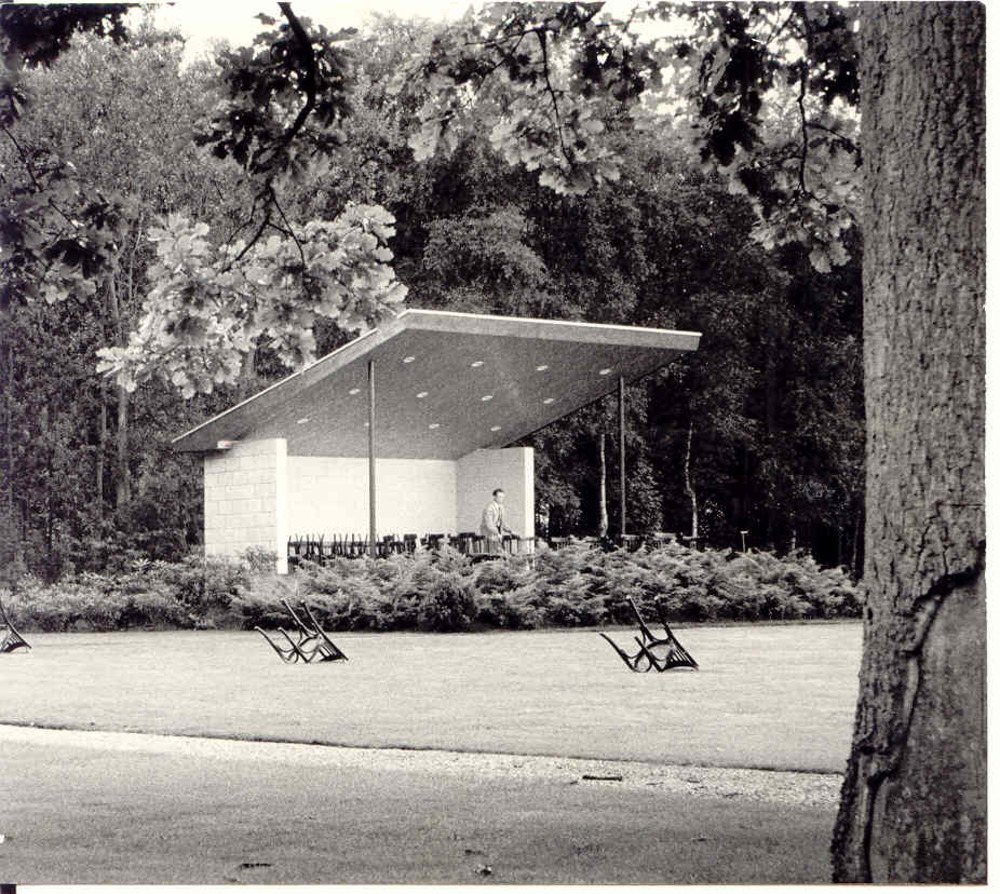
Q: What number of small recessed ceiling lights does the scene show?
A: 12